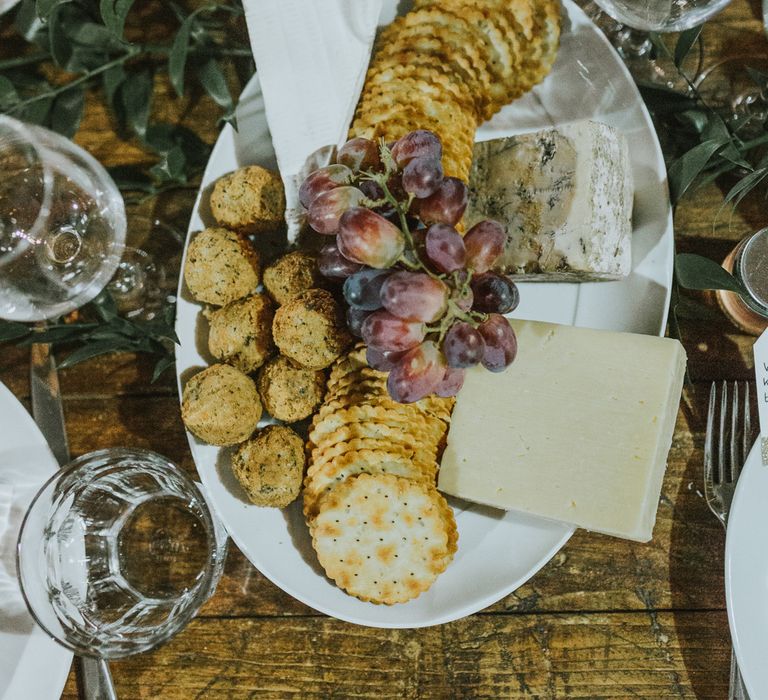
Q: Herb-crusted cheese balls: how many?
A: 8